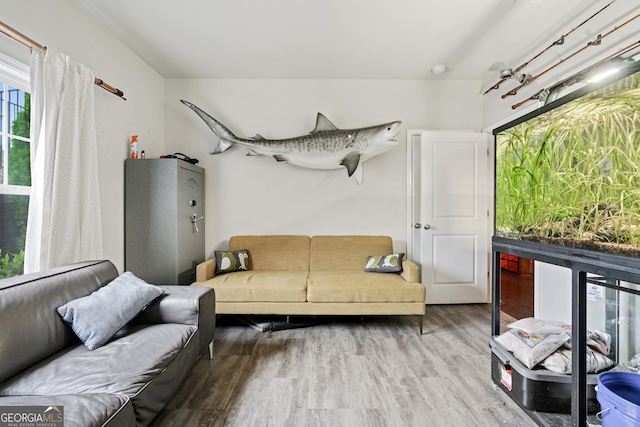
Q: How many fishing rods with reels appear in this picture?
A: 3